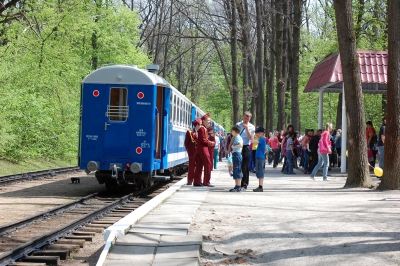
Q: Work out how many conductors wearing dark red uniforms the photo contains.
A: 3